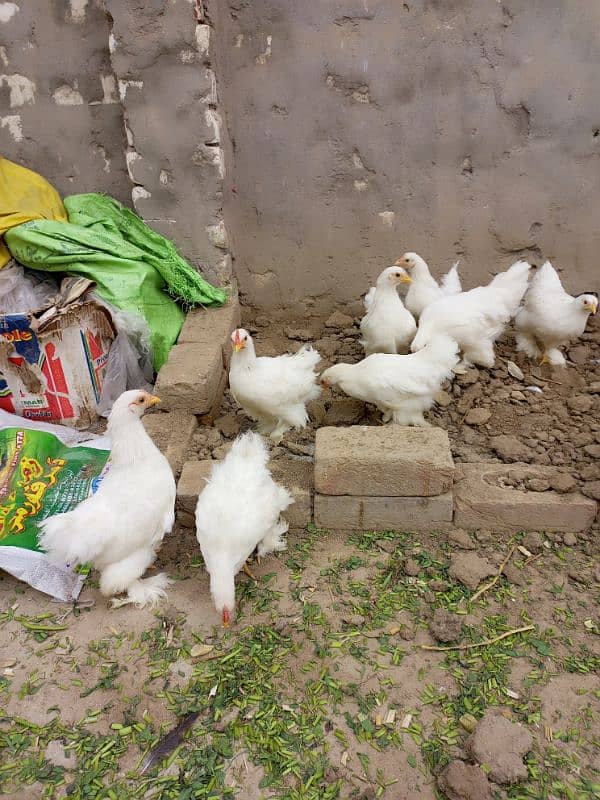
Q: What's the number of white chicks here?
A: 8